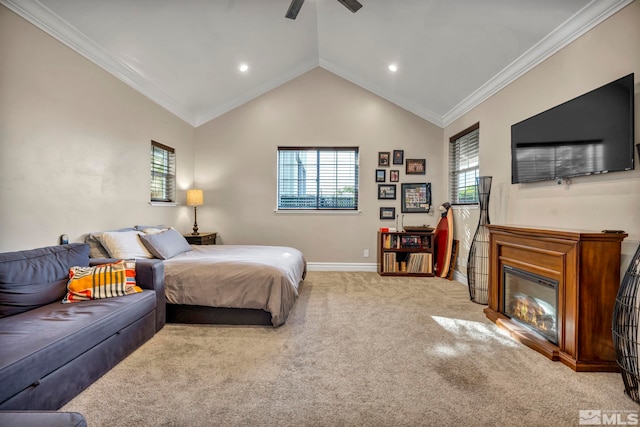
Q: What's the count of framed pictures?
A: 8